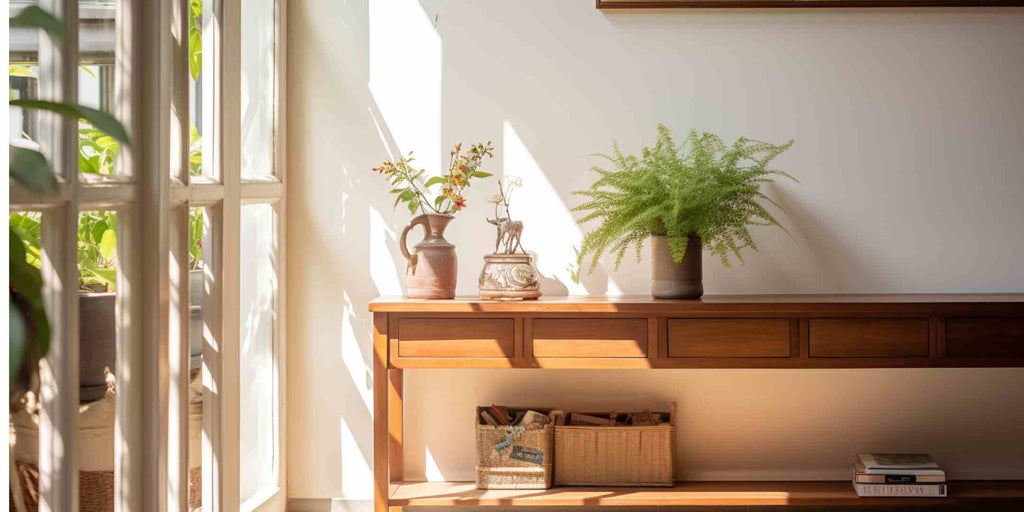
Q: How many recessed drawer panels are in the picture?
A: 5